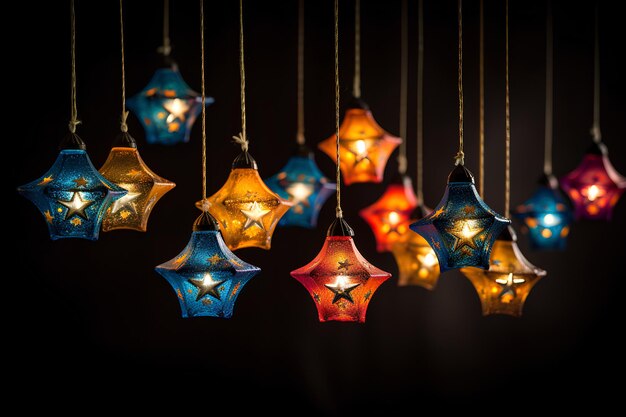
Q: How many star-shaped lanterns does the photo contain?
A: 14